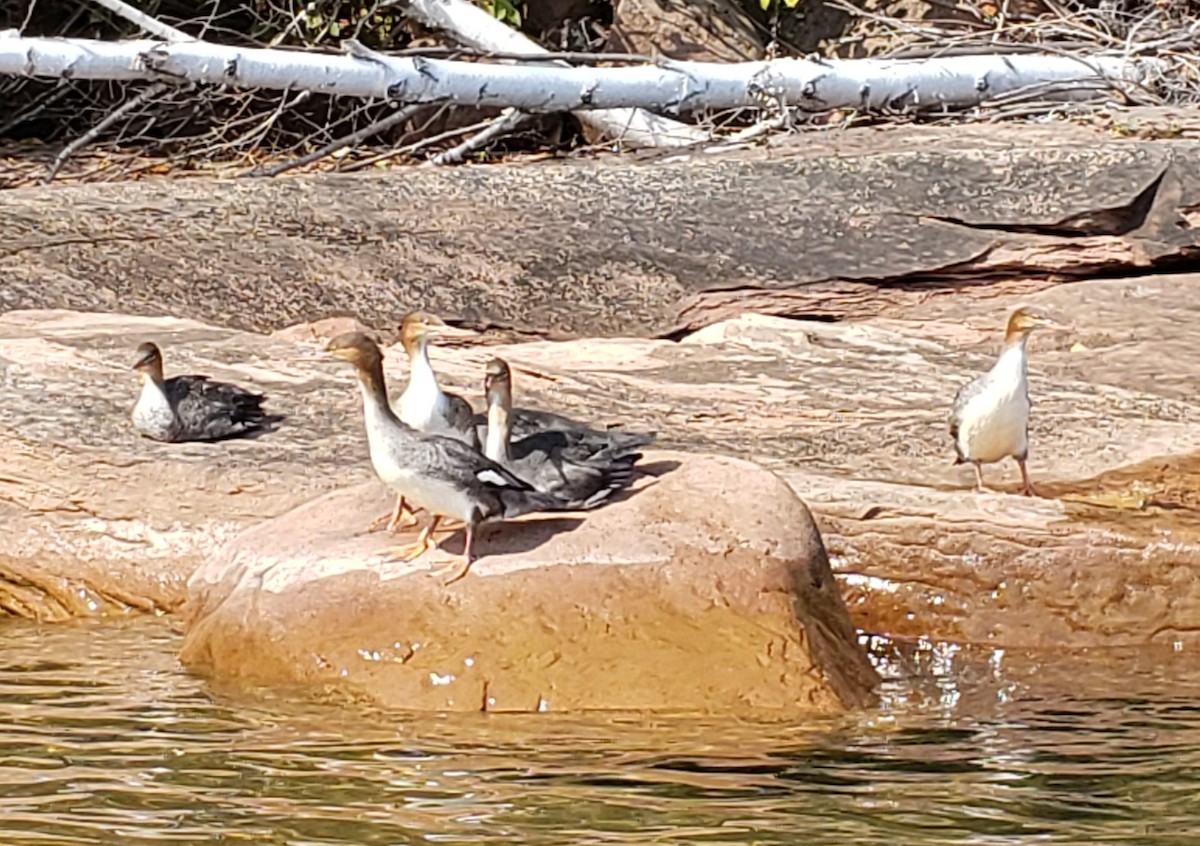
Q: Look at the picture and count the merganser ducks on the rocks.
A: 5